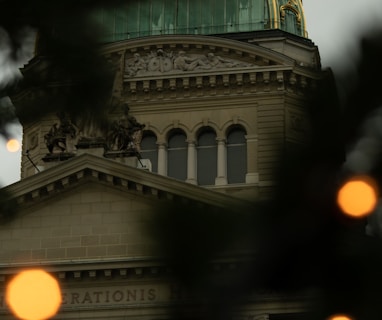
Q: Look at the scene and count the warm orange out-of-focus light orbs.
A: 4